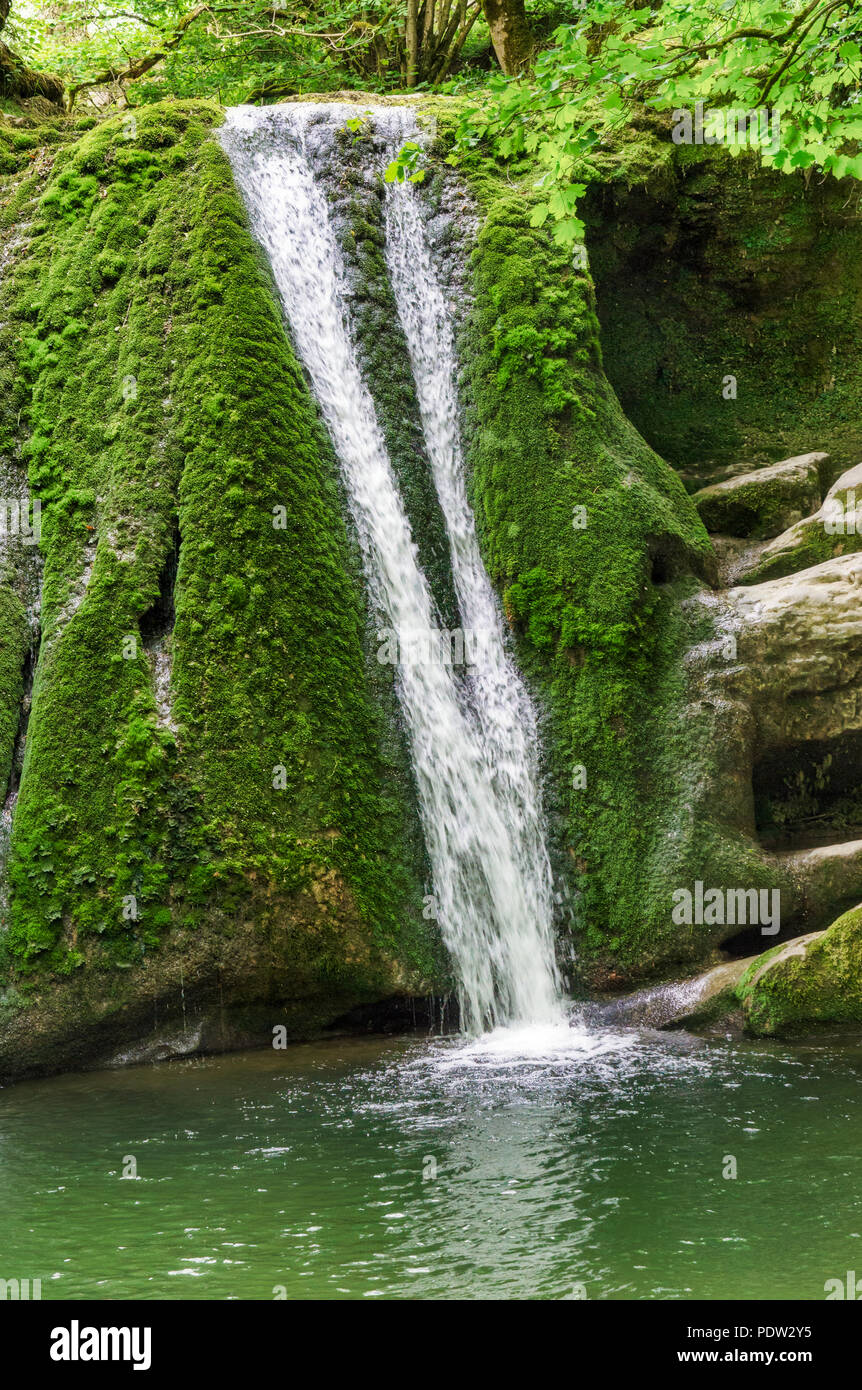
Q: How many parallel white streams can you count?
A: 2